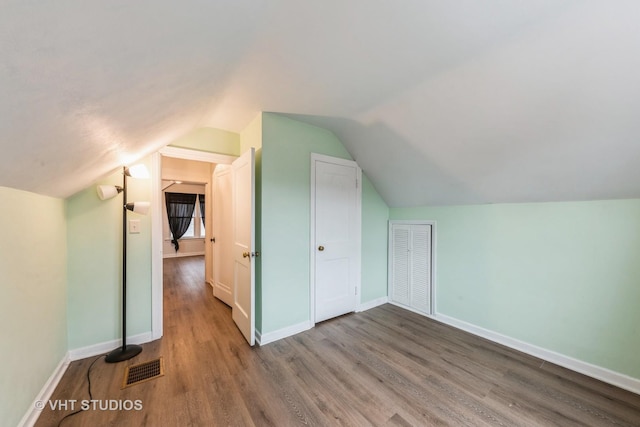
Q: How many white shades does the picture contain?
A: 3